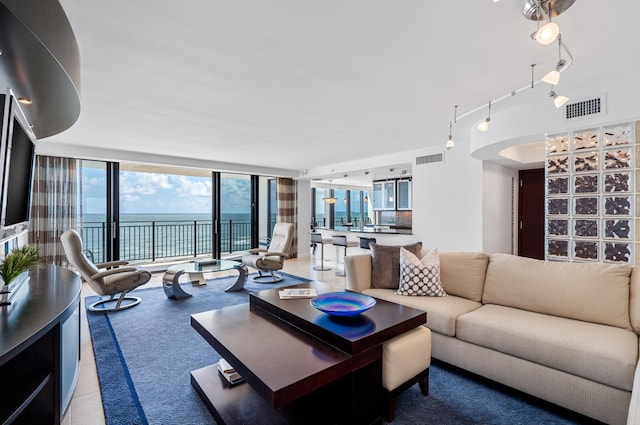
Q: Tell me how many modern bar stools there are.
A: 3